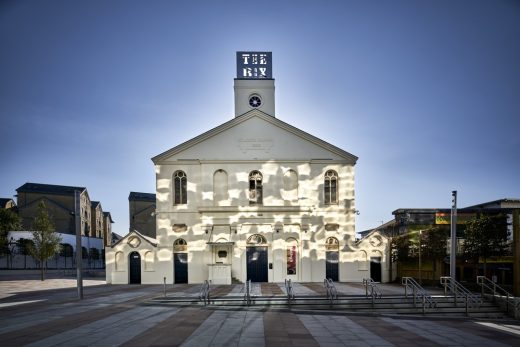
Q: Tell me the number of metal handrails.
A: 8